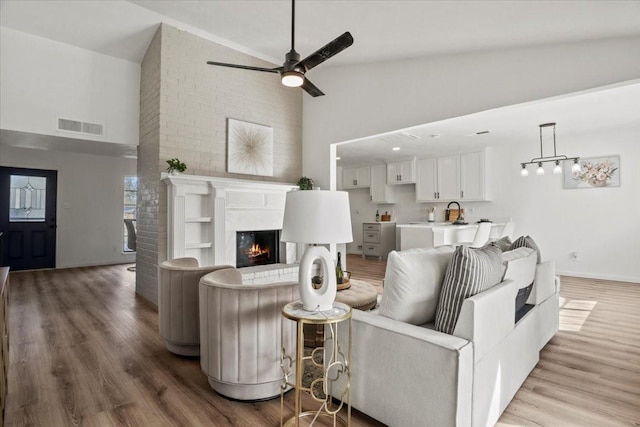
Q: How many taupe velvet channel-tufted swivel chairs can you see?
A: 2